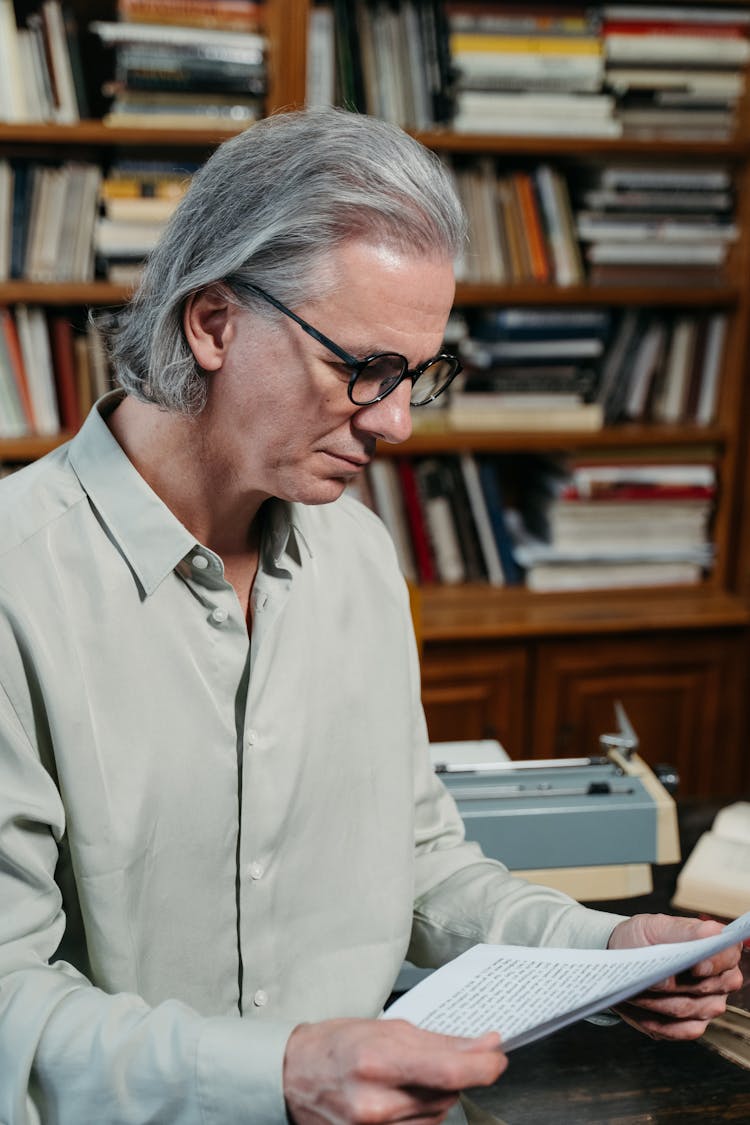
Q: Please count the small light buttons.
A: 5